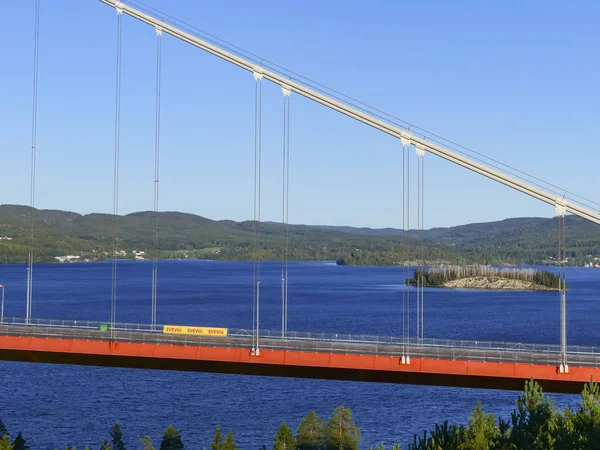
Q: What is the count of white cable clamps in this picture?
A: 7